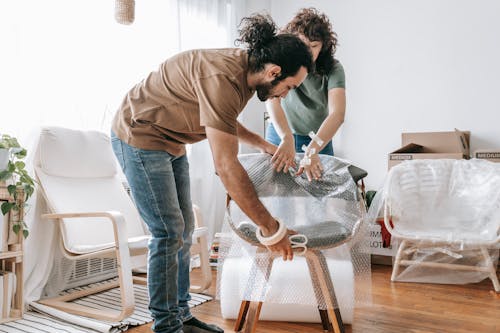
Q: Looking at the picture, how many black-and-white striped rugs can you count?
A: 1